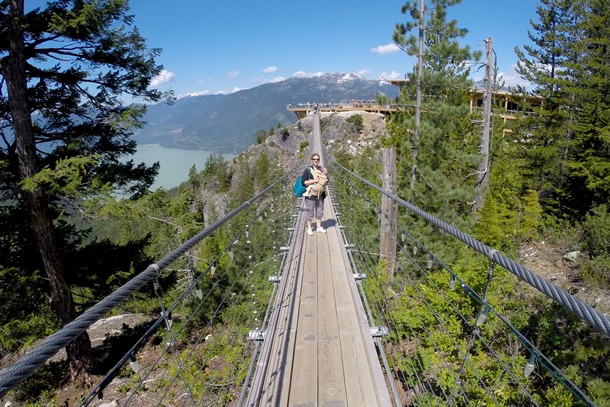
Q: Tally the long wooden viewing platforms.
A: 1